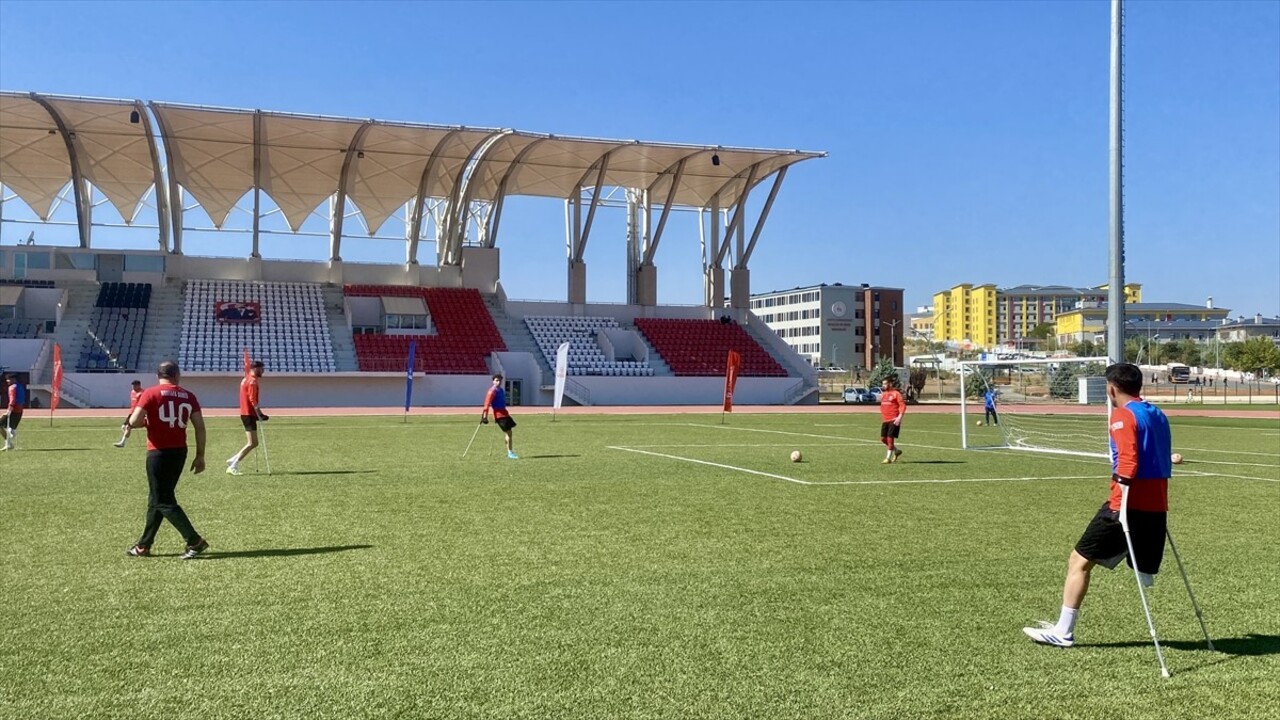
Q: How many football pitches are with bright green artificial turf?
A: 1